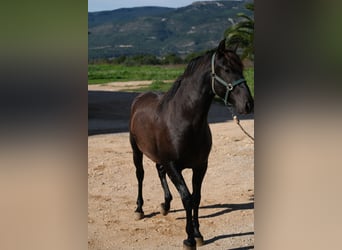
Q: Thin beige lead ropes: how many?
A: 1